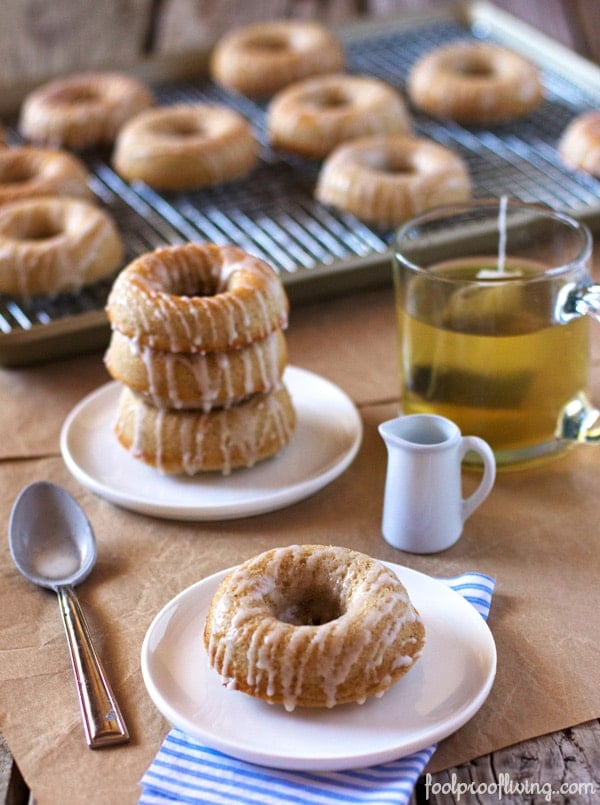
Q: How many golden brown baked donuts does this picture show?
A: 13